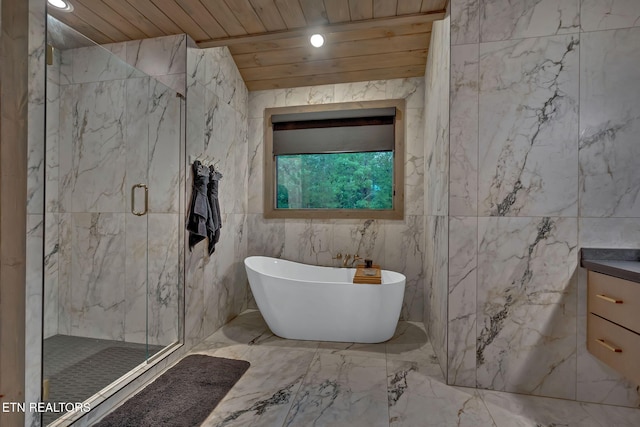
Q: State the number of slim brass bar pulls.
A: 2